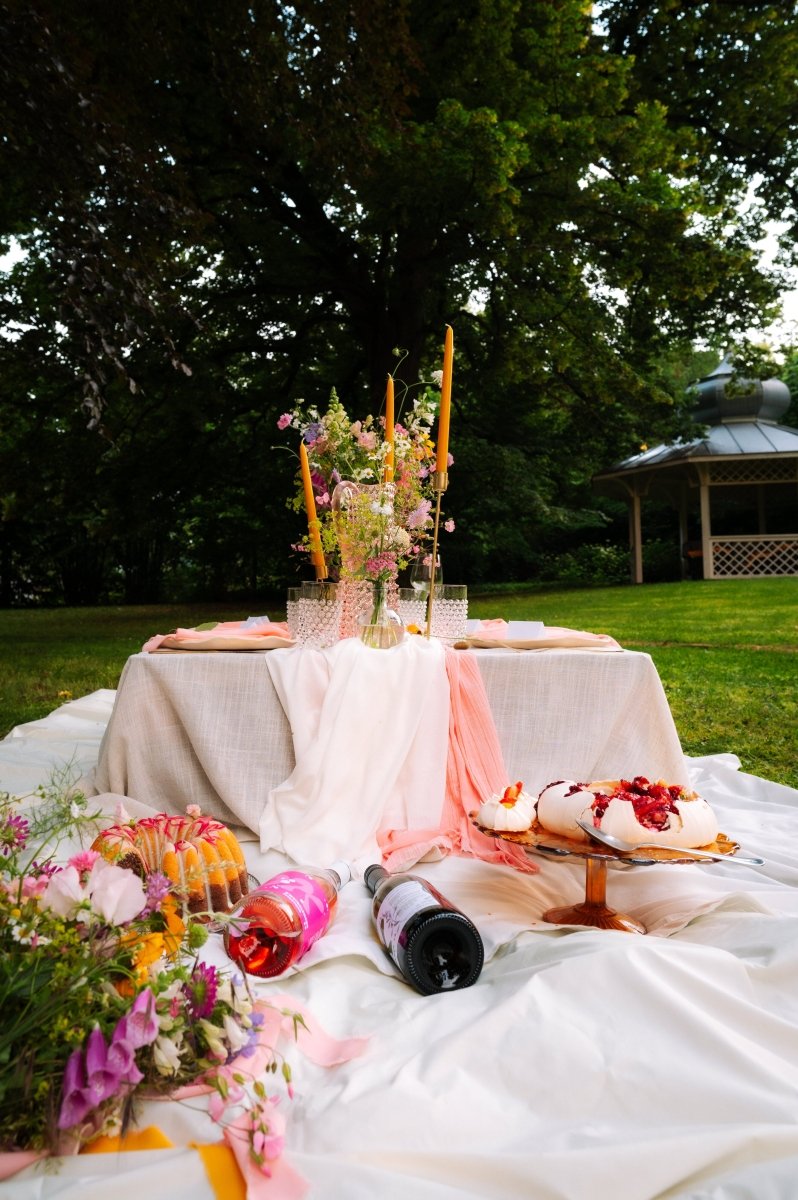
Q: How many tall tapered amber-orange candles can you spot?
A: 3